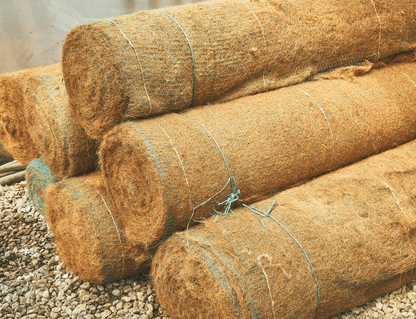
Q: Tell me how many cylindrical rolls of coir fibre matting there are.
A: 7